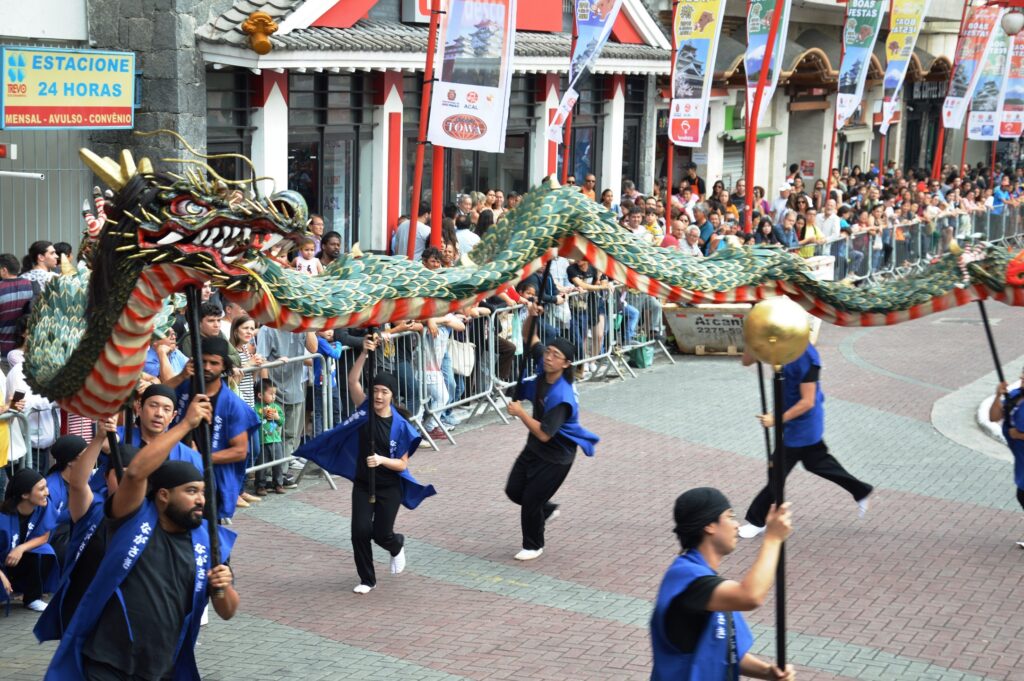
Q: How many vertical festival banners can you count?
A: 9